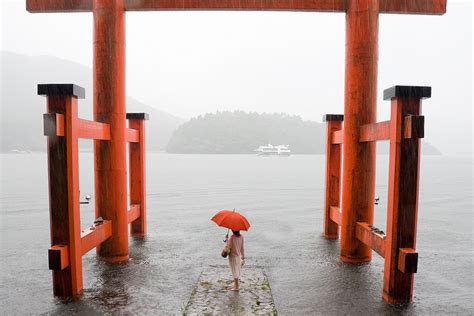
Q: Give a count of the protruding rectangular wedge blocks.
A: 4